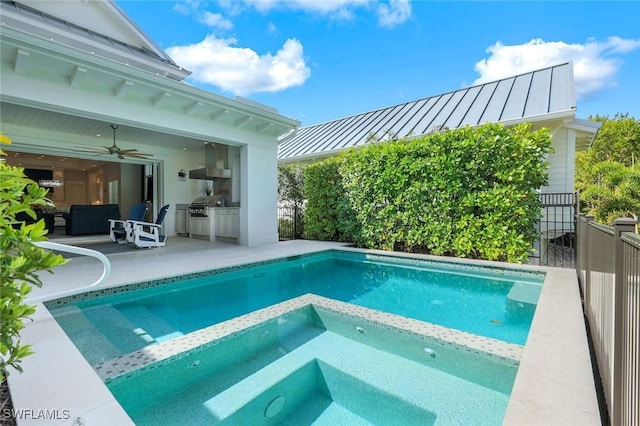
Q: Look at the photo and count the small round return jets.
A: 4